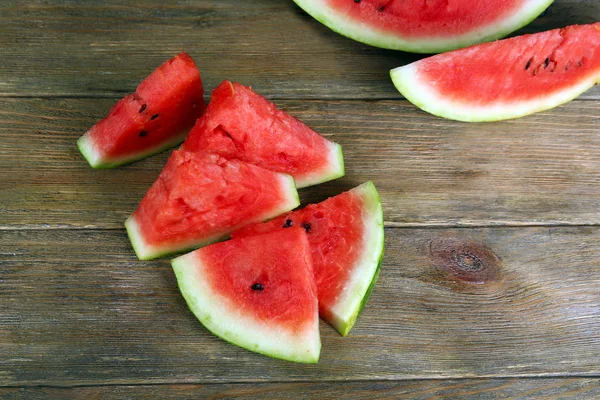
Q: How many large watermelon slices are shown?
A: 2